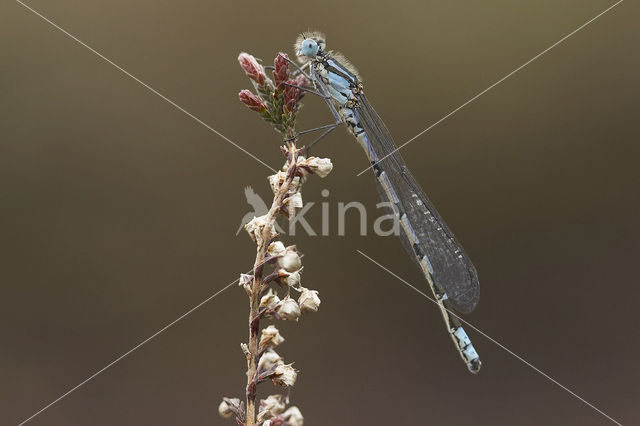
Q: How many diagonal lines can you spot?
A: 4